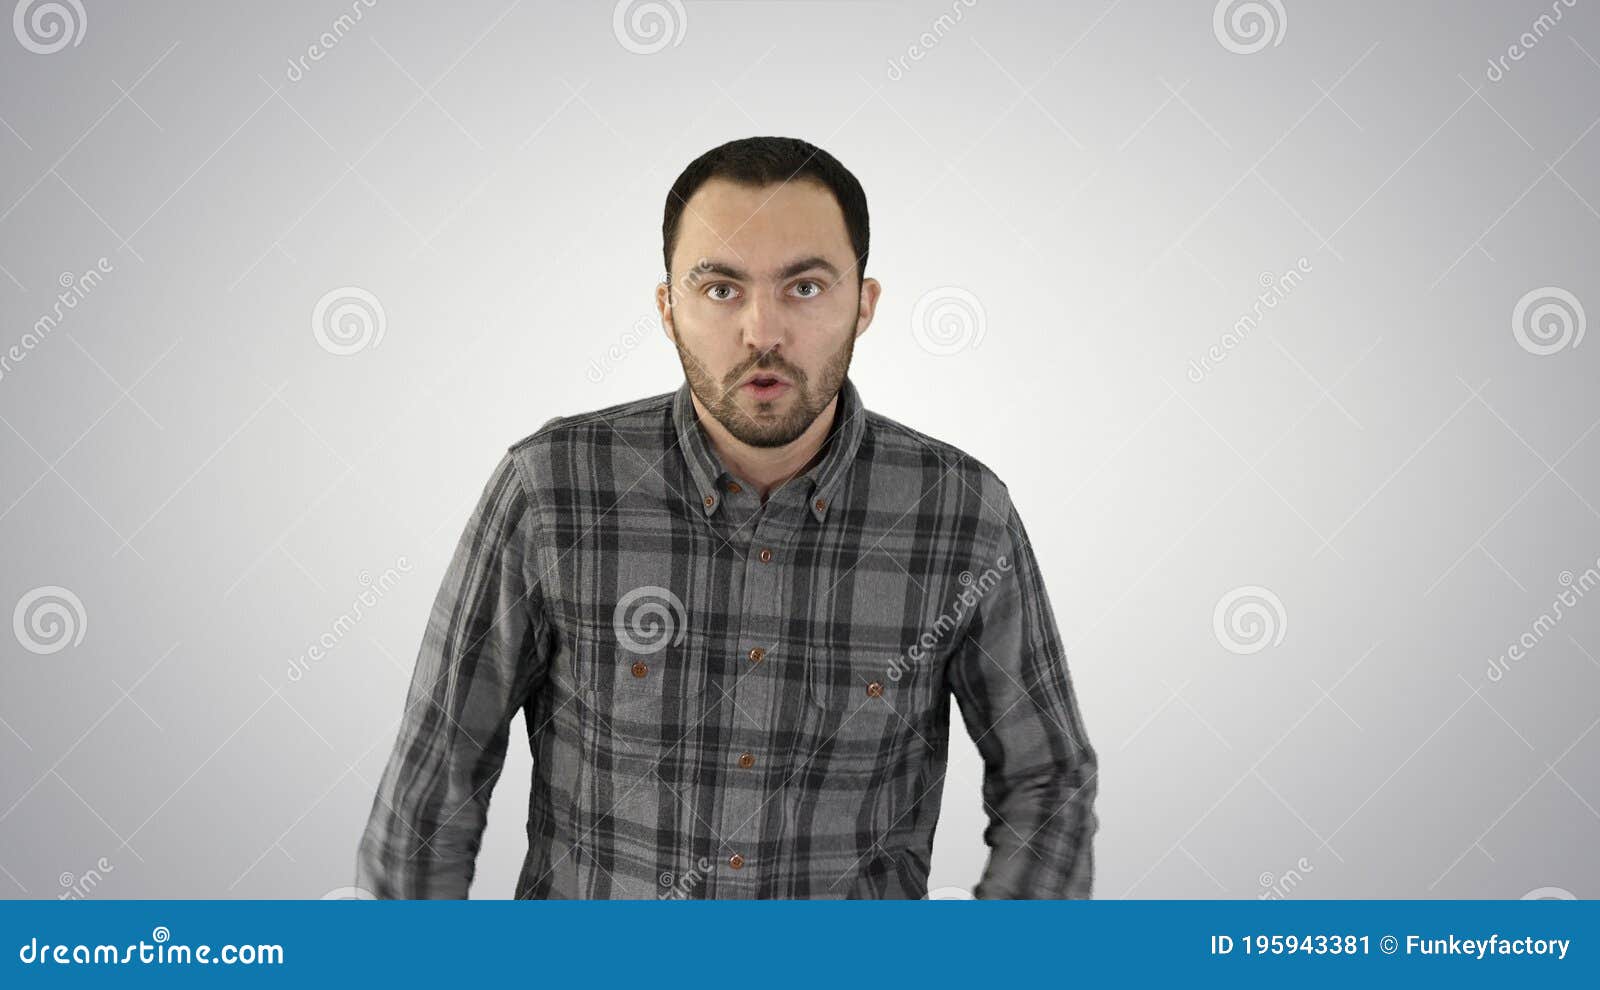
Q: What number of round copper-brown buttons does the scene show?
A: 9